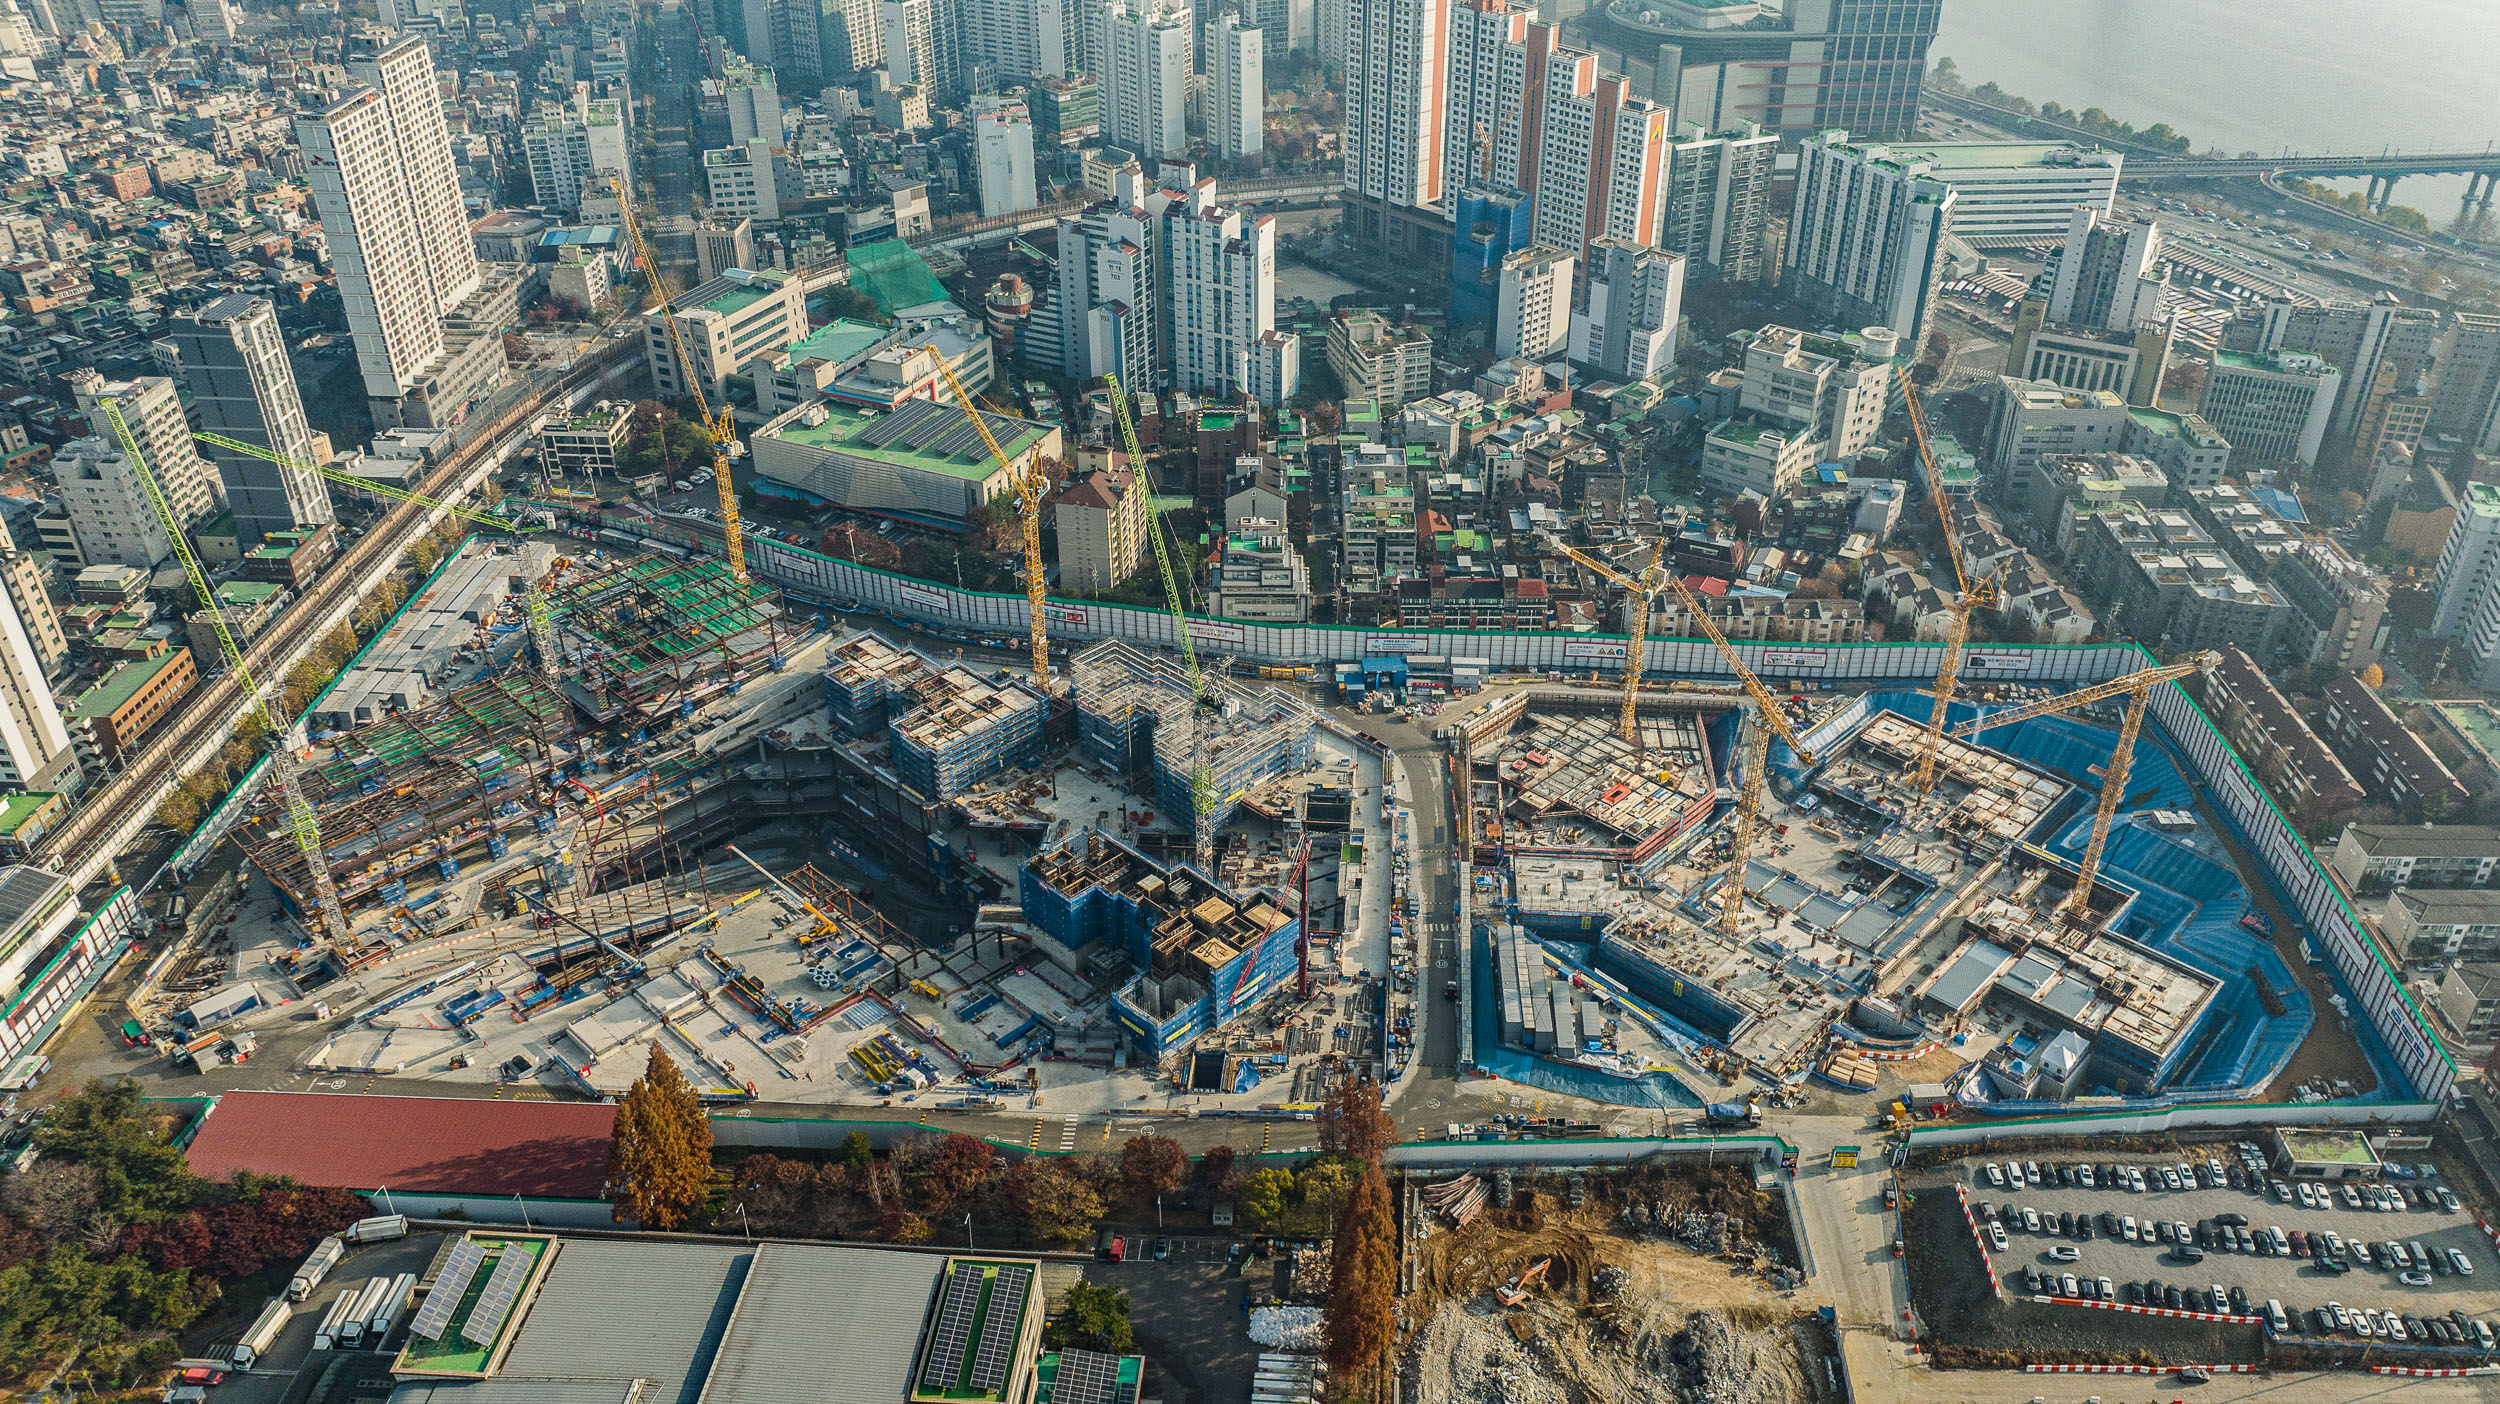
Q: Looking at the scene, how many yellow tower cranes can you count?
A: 6